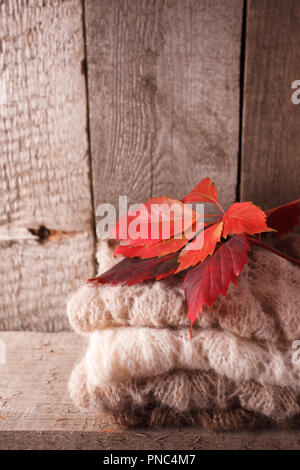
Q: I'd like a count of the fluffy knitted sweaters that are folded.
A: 4